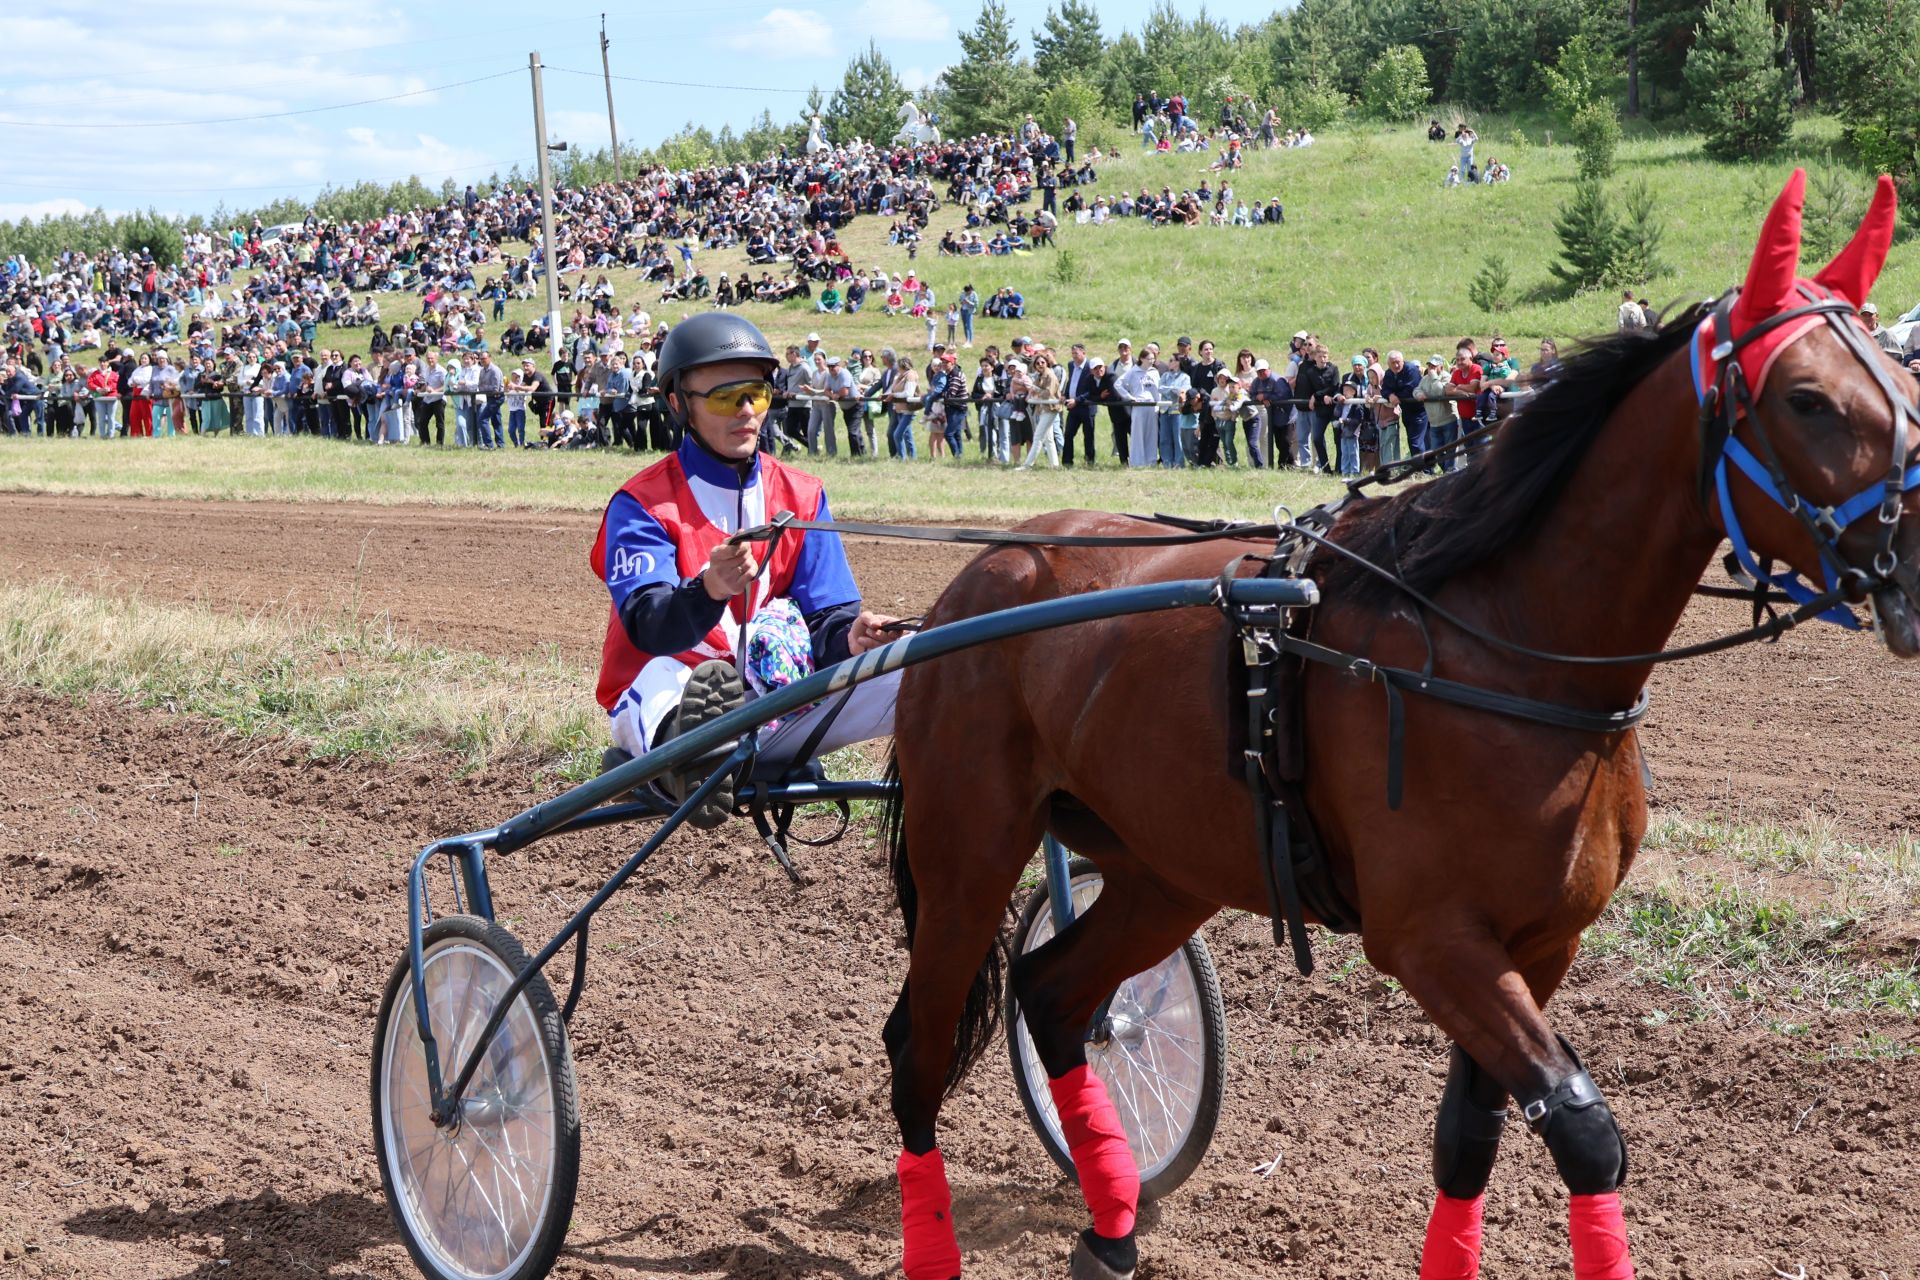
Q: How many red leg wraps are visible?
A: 4